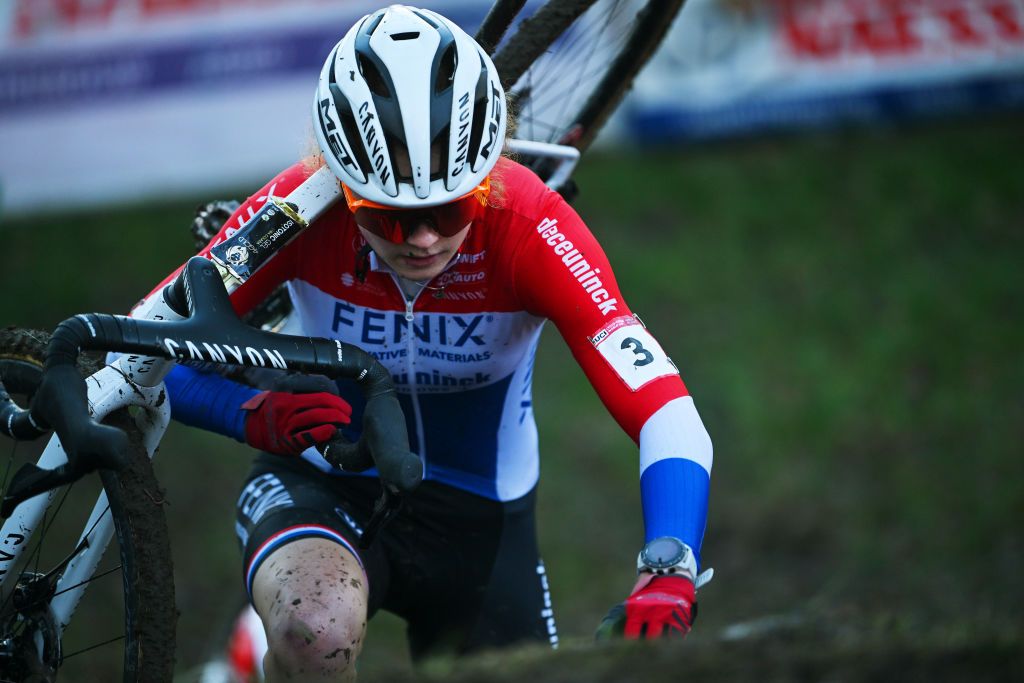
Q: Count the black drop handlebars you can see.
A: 1